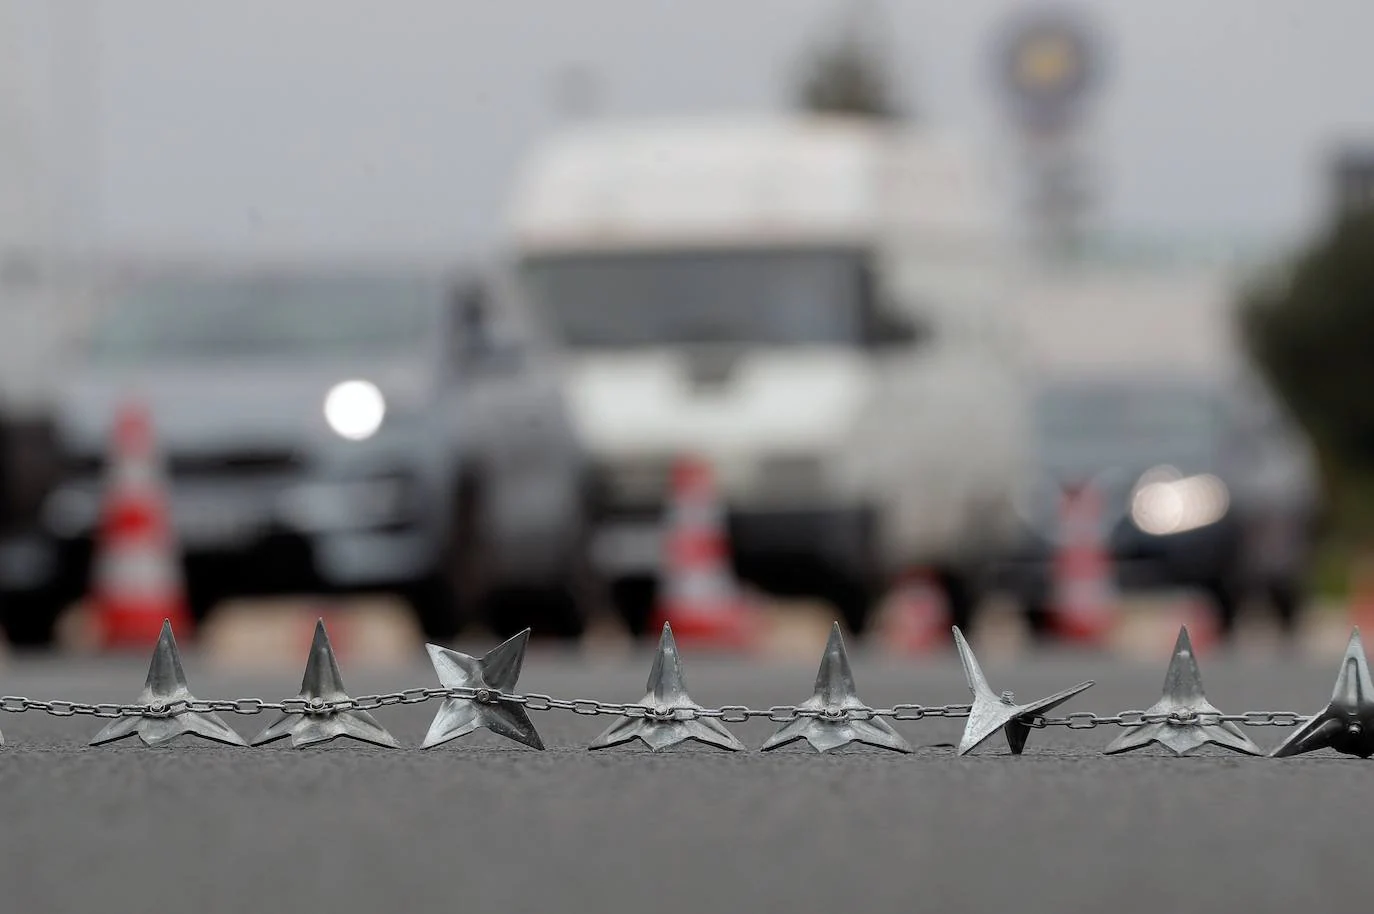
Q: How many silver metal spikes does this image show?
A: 8